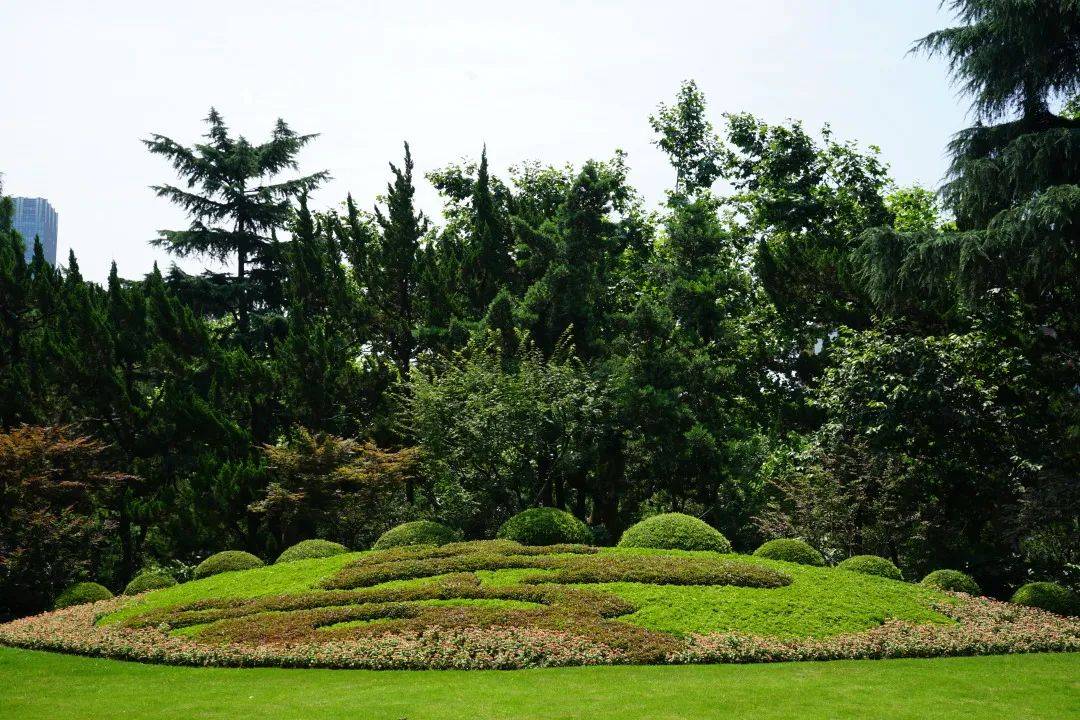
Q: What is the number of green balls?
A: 11